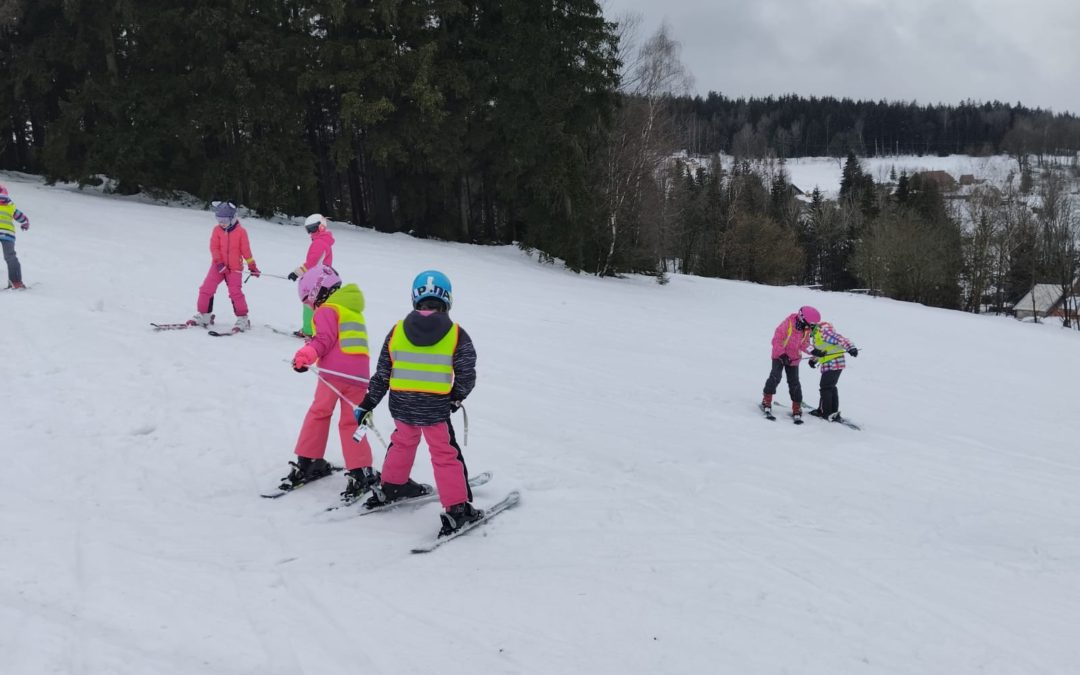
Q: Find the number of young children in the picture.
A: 7